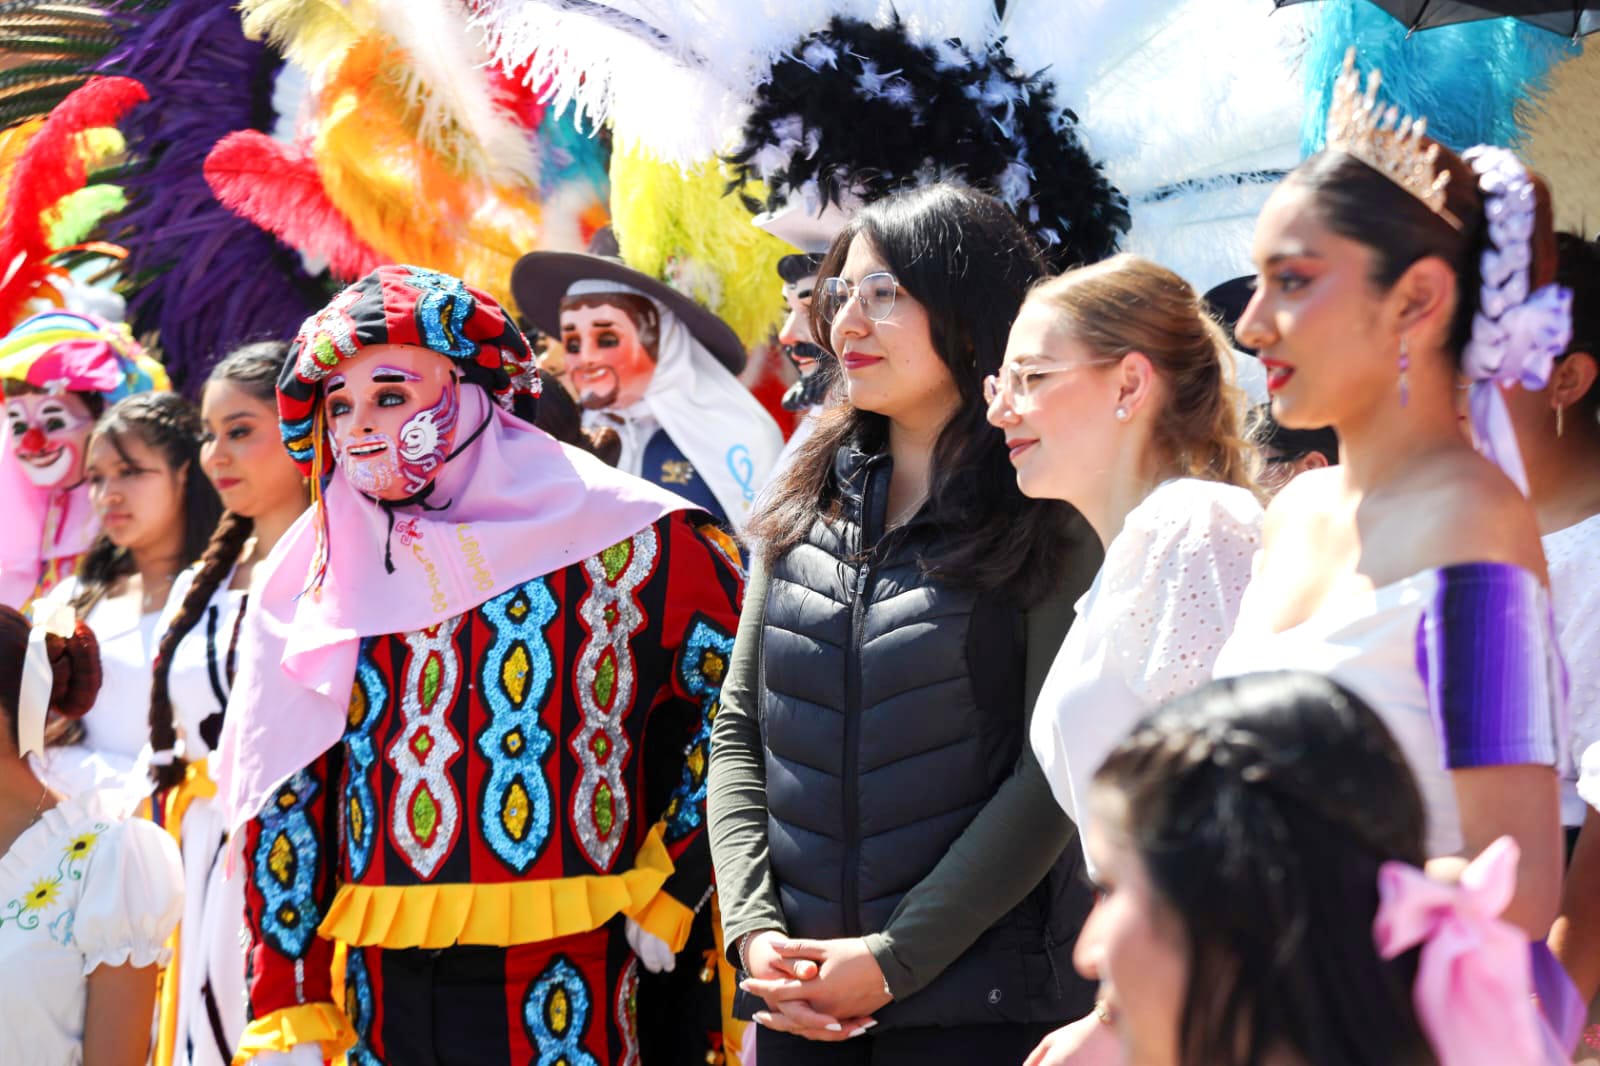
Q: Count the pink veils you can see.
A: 2